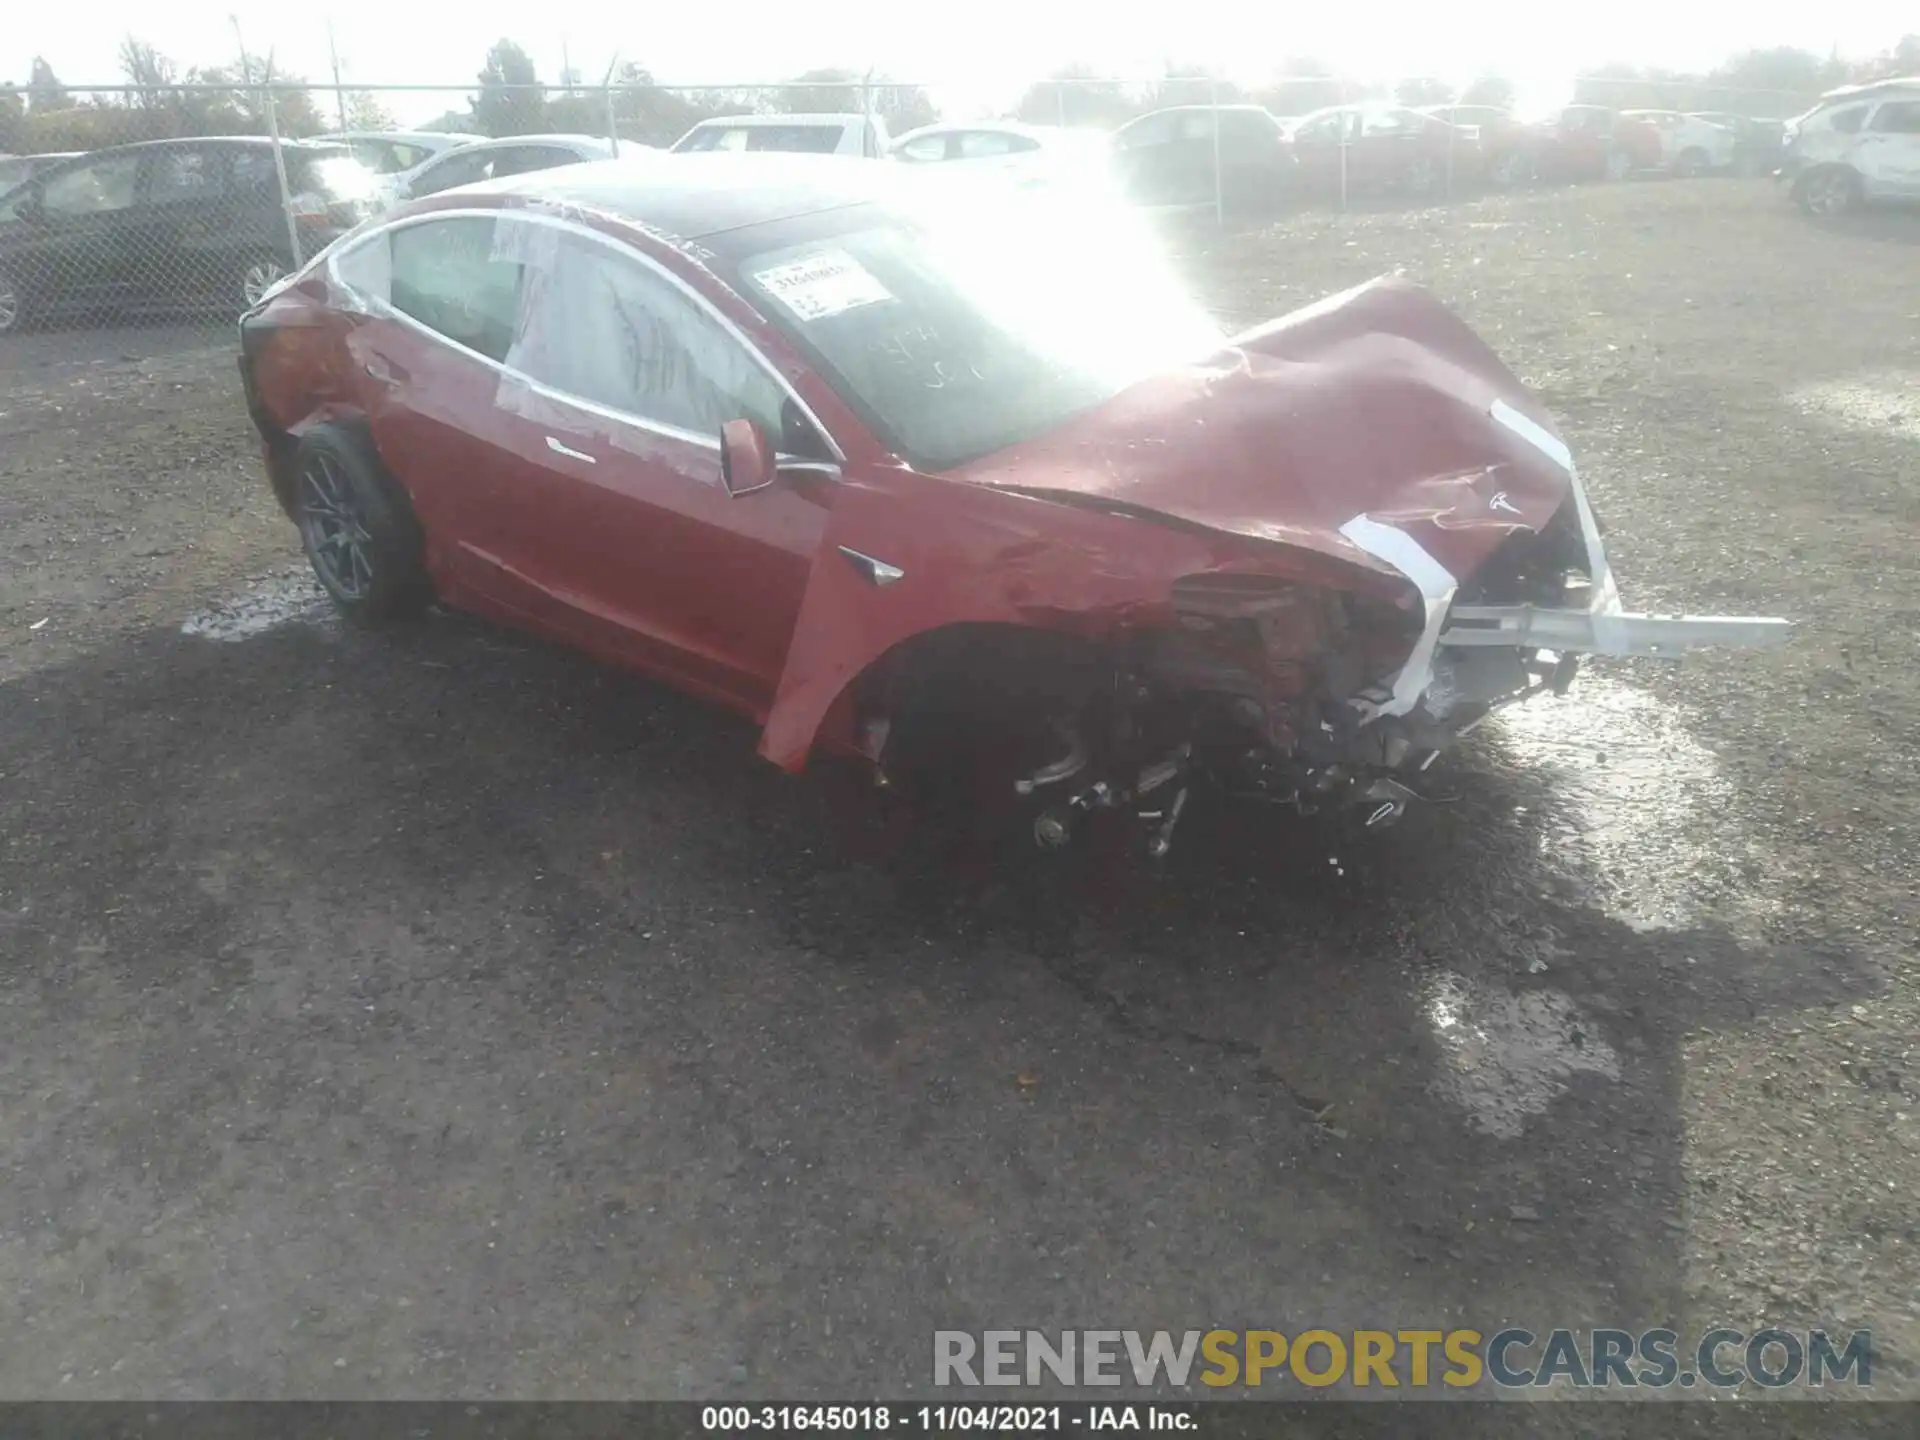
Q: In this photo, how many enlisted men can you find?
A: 0